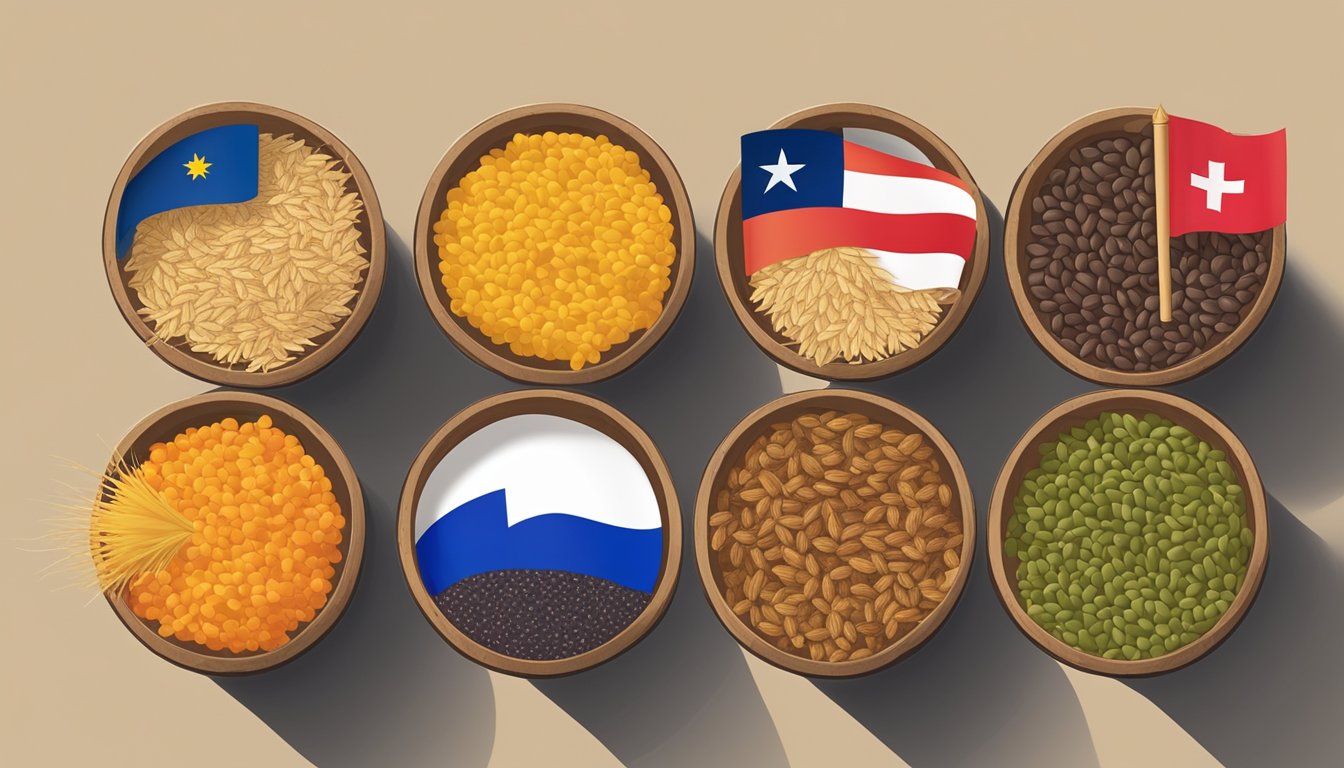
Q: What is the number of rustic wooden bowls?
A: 8